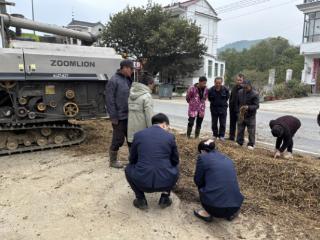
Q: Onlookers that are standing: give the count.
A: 6